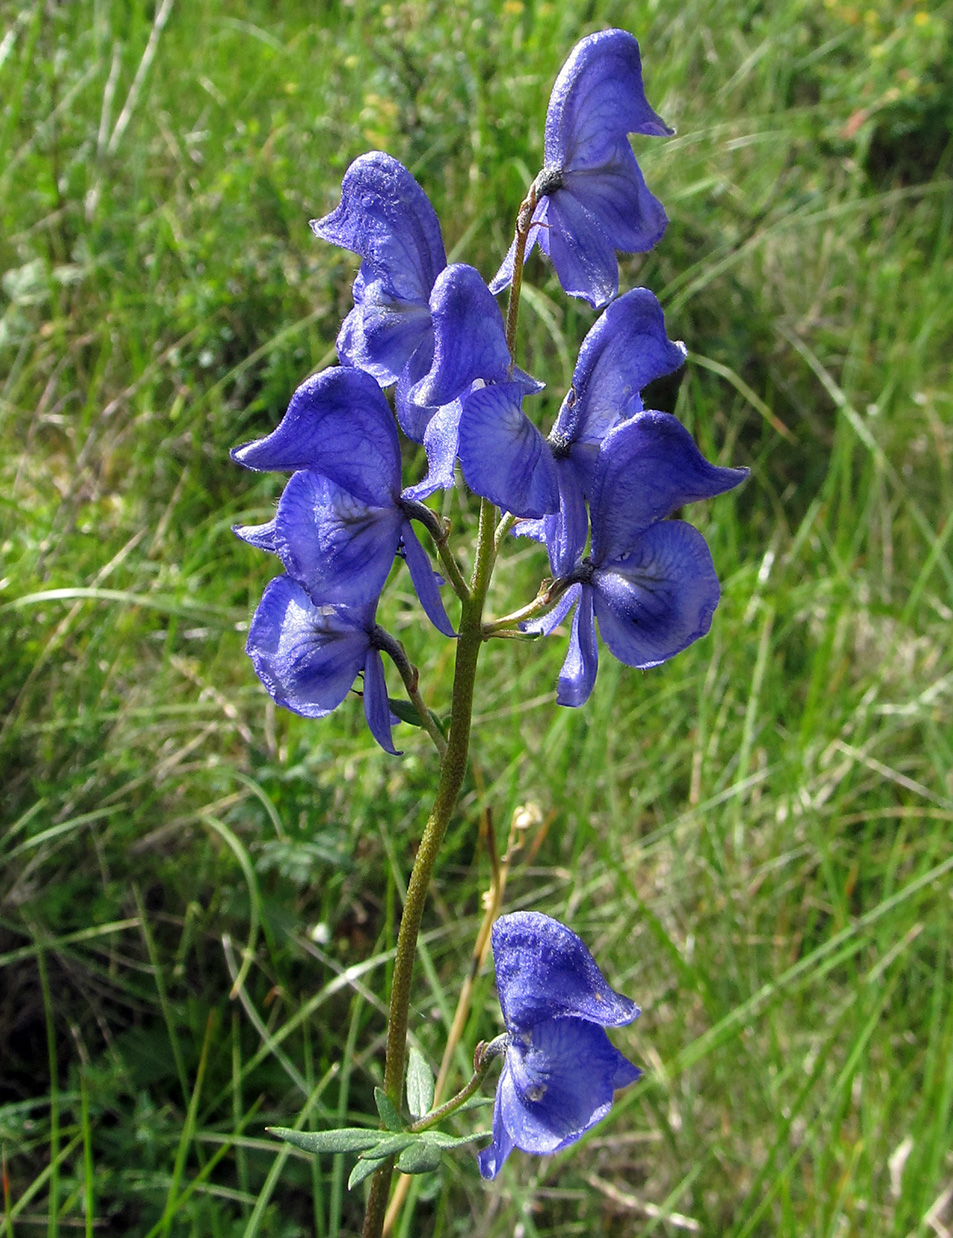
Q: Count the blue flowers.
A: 8